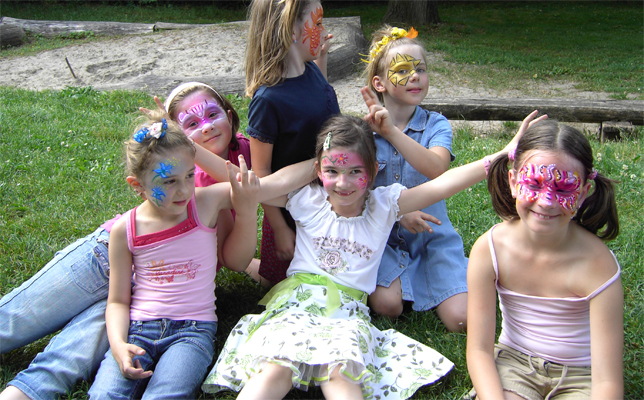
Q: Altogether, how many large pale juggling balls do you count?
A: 0